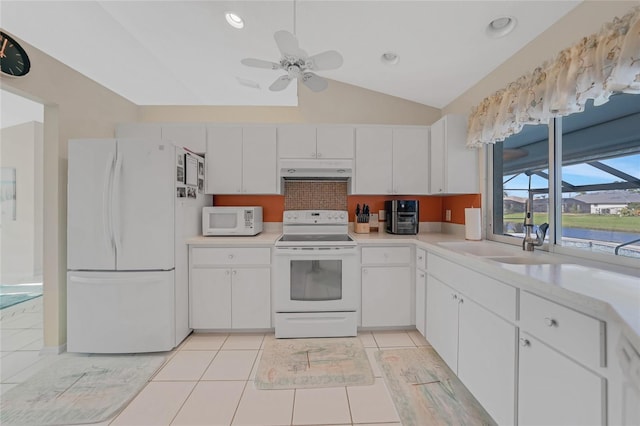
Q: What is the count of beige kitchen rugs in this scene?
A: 3